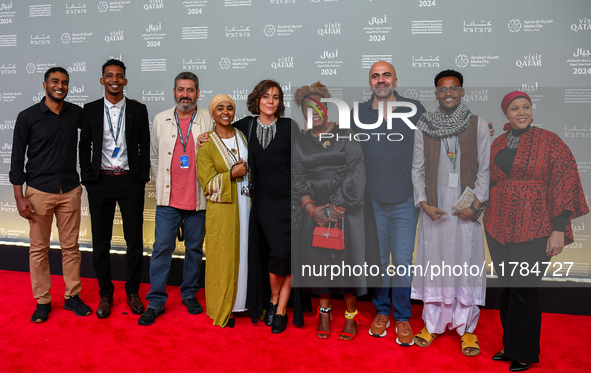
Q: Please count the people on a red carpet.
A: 9